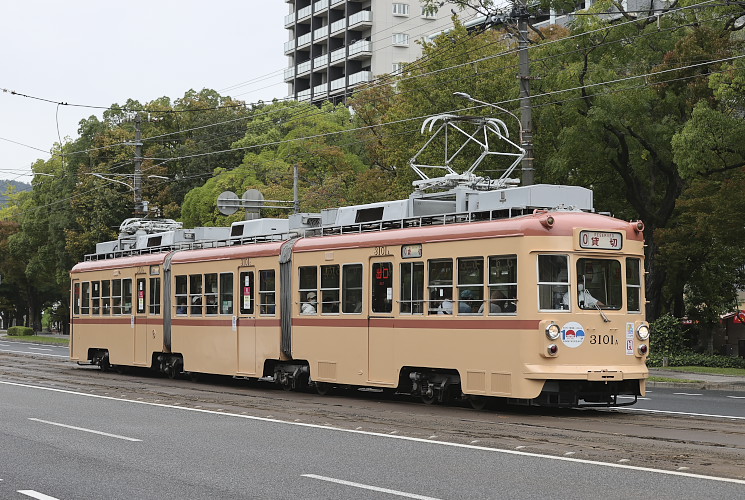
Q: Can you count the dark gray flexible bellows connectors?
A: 2